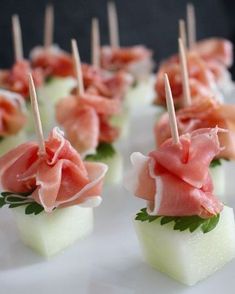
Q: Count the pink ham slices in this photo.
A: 11